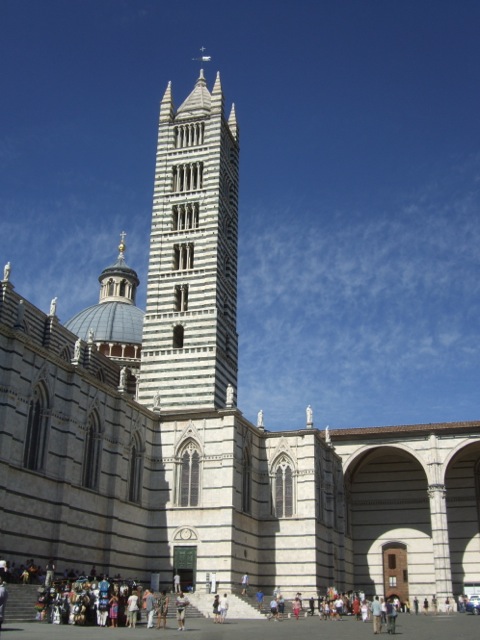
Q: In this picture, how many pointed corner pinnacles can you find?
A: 3